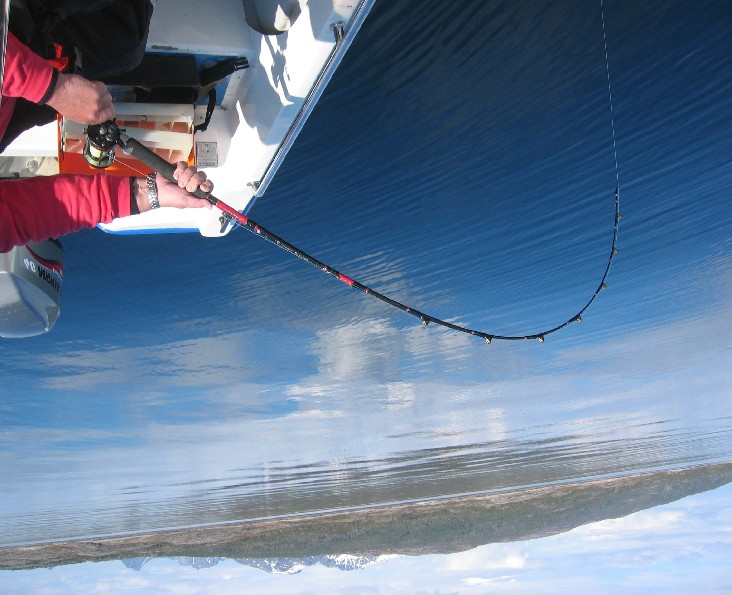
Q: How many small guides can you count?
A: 7